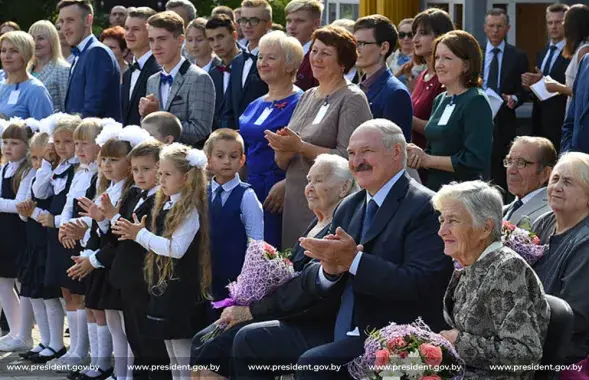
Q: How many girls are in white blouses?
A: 6